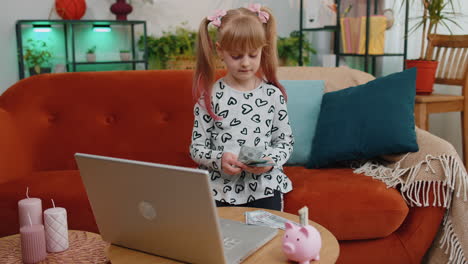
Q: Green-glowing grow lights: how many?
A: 2